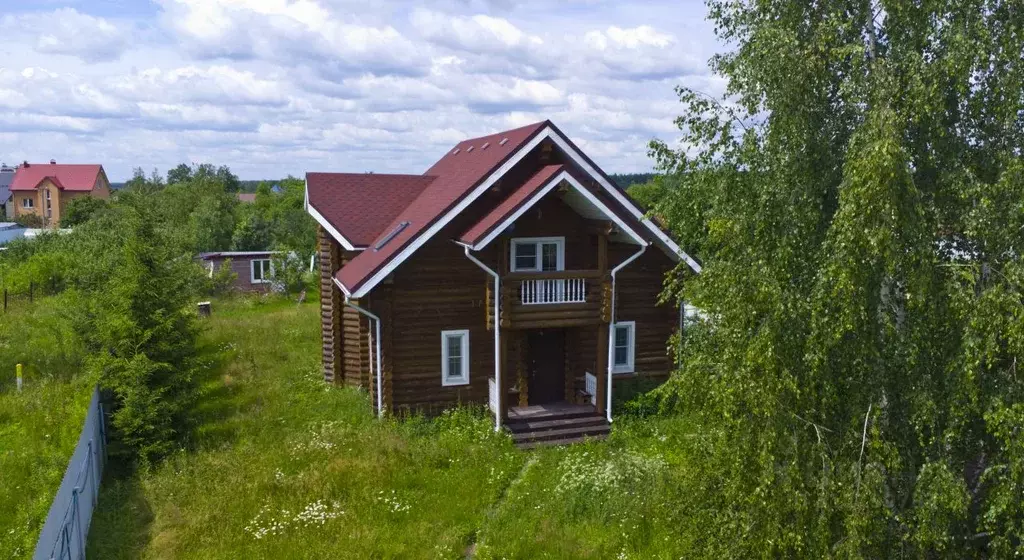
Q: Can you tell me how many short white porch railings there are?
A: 2